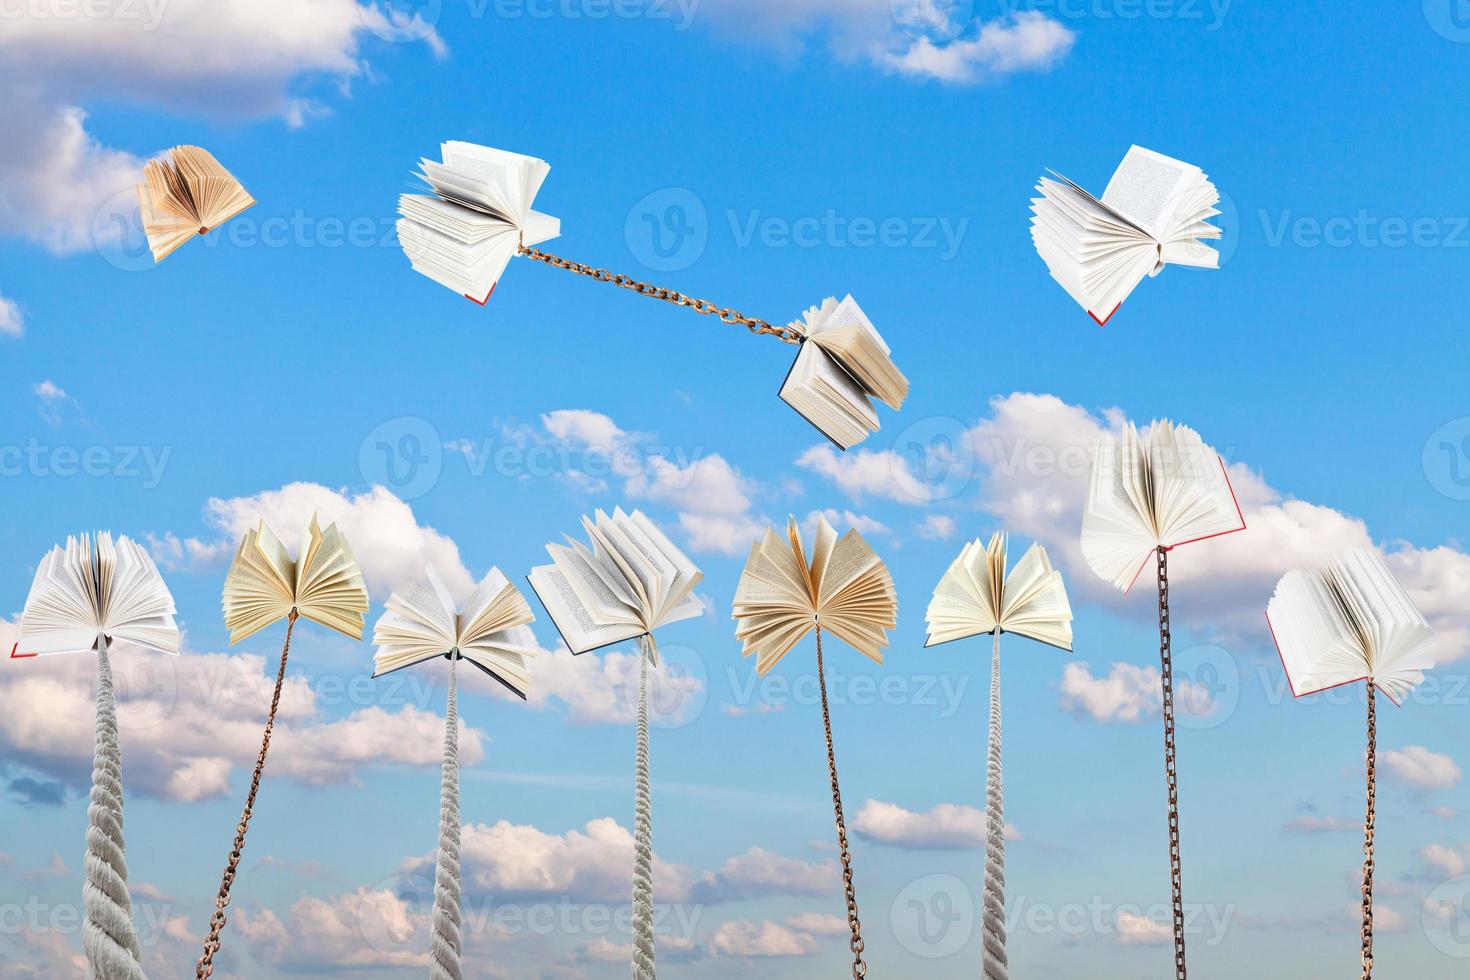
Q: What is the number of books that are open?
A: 12